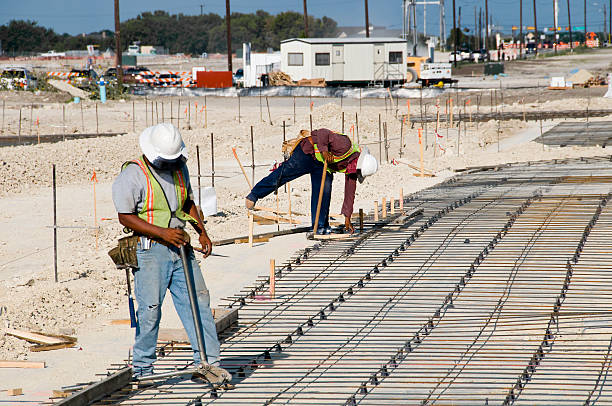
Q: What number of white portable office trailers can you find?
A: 1